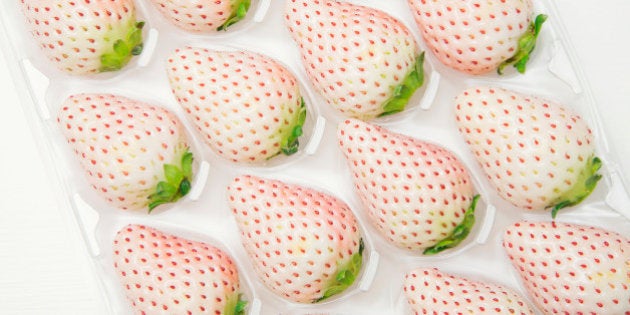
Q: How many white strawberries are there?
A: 12